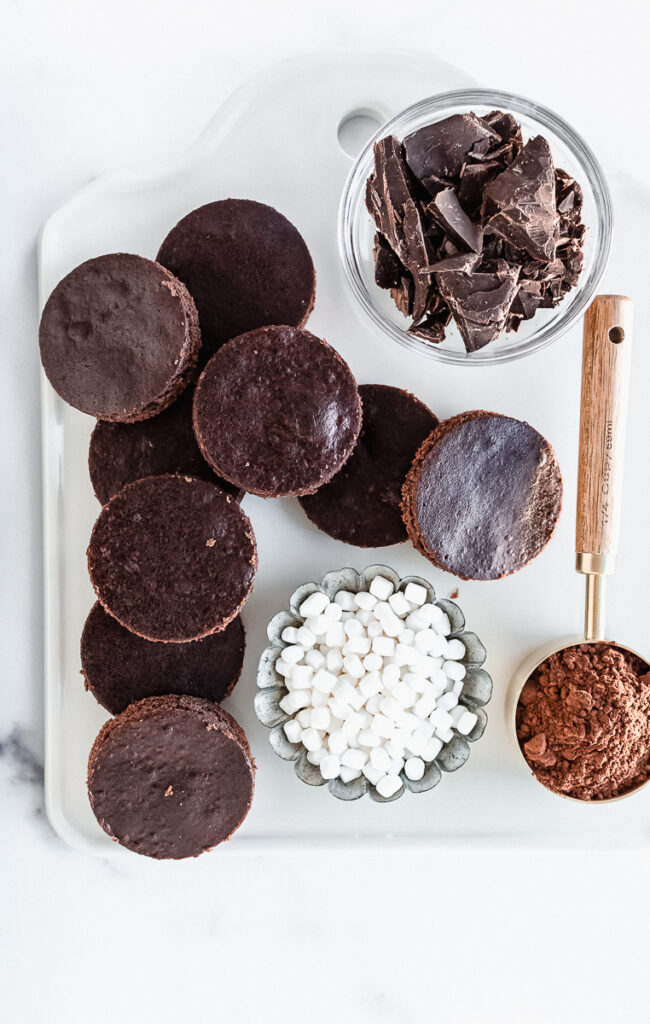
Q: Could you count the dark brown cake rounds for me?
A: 9